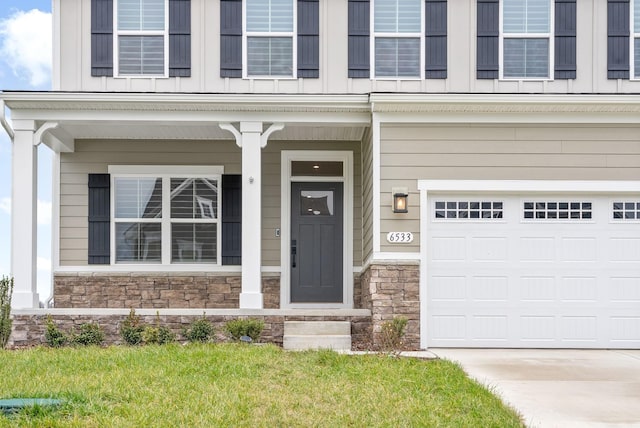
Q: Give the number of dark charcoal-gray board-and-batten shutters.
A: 11